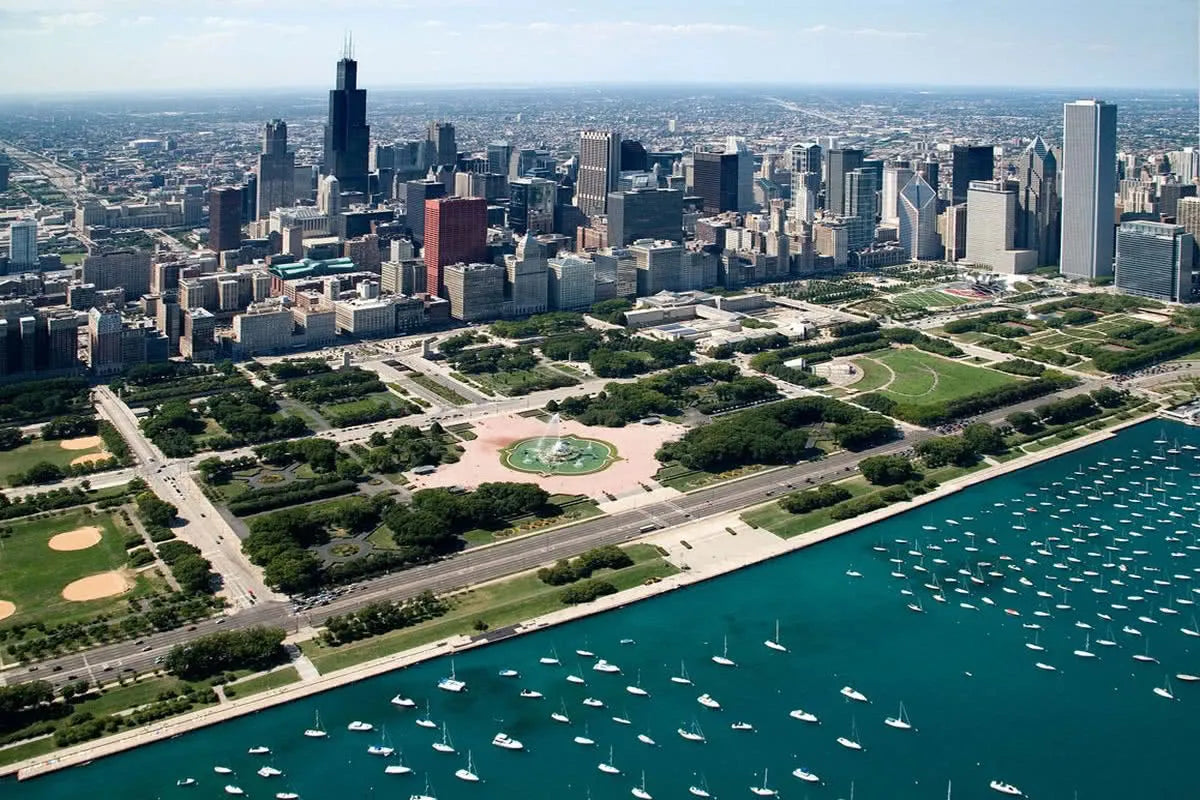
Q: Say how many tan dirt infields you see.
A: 5